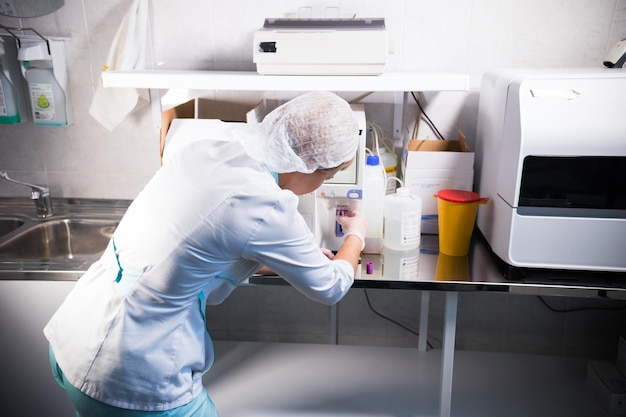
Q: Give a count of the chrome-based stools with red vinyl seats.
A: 0